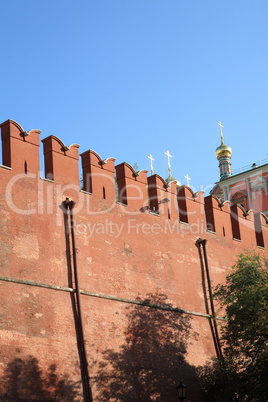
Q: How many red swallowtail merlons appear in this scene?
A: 9